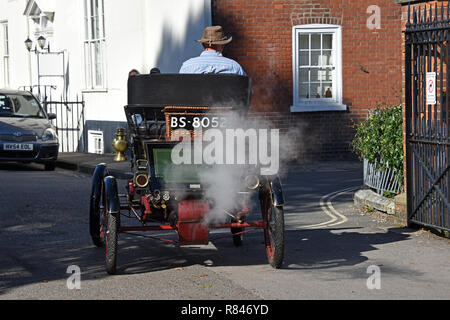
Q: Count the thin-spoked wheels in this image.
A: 4